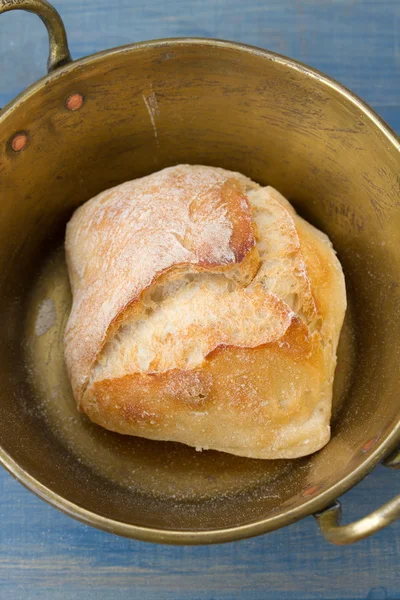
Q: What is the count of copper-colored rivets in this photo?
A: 4